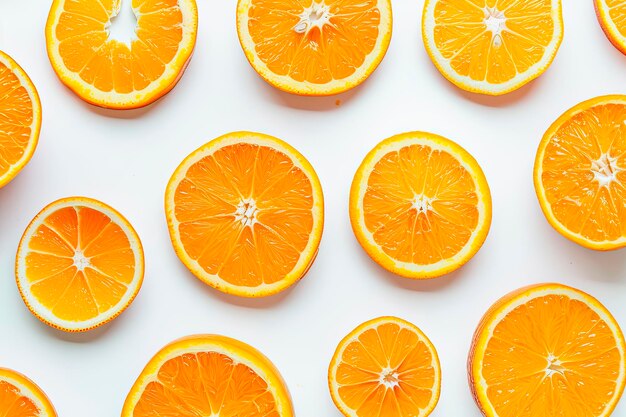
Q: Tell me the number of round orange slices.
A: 13